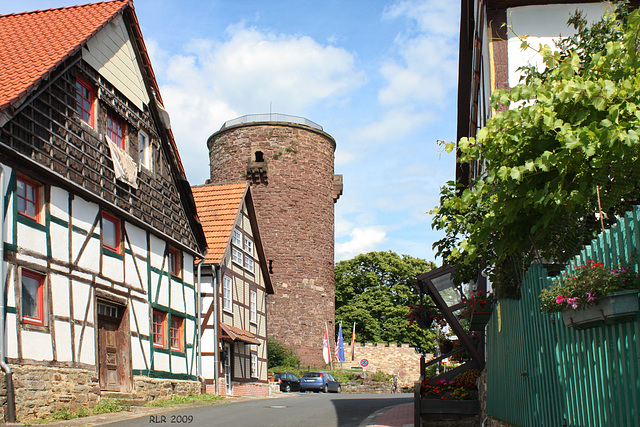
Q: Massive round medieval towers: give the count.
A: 1